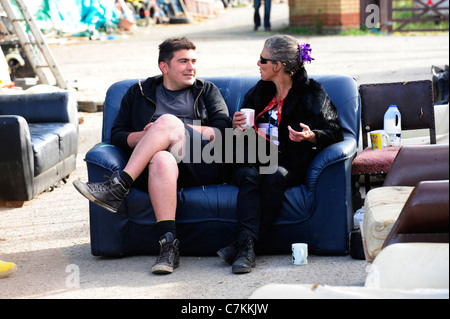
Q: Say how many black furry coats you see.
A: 1